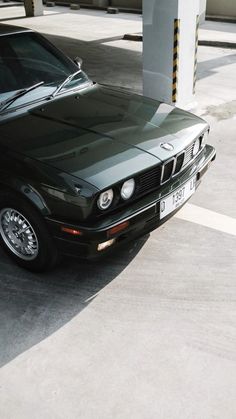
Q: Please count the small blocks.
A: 3